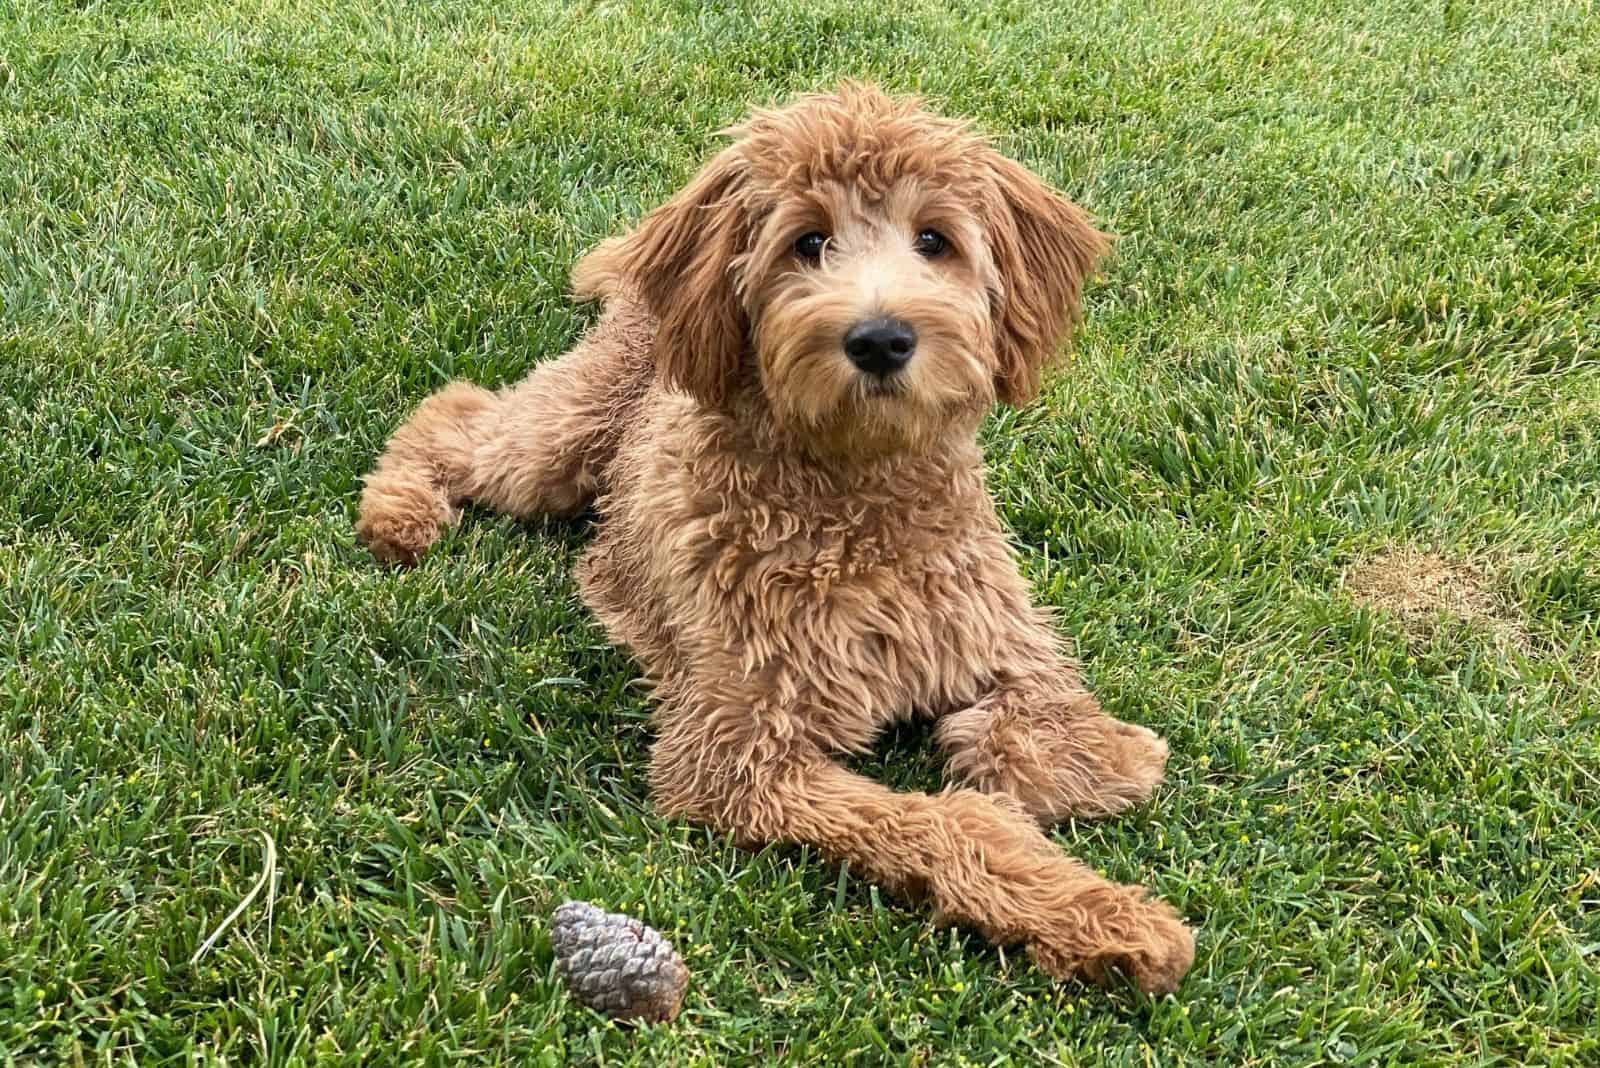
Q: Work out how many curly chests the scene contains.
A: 1